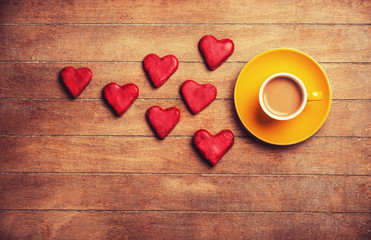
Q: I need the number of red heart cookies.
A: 7